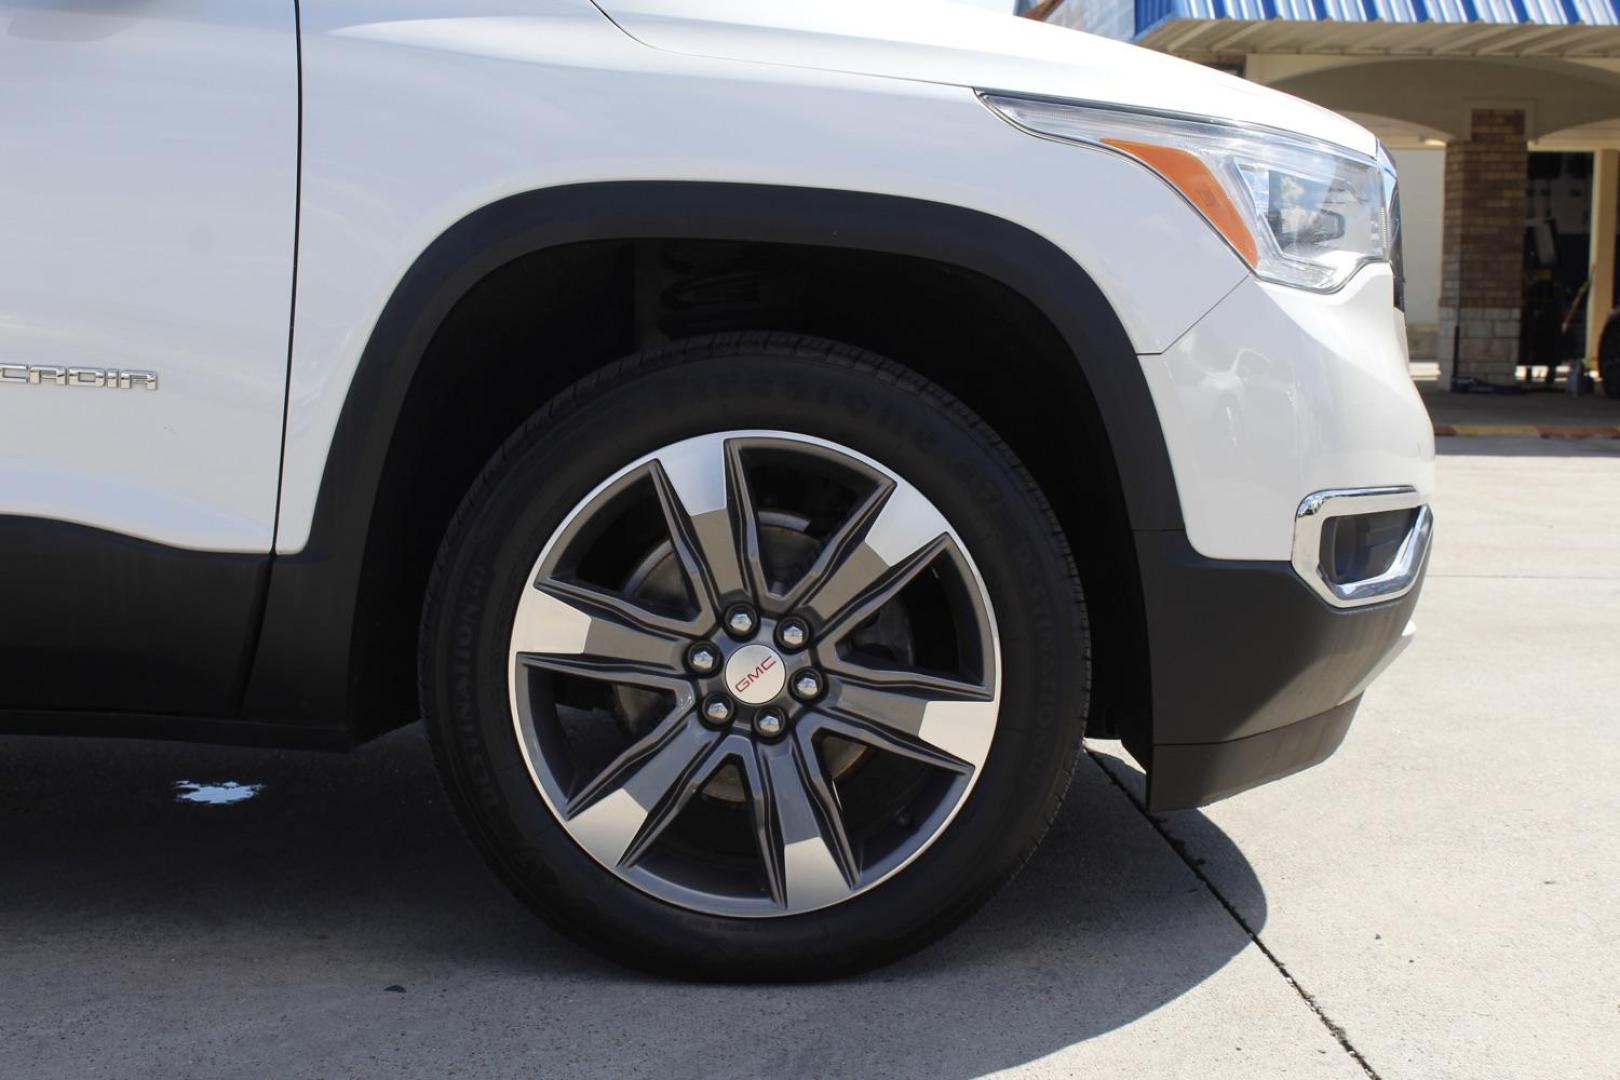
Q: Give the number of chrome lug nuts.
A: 6